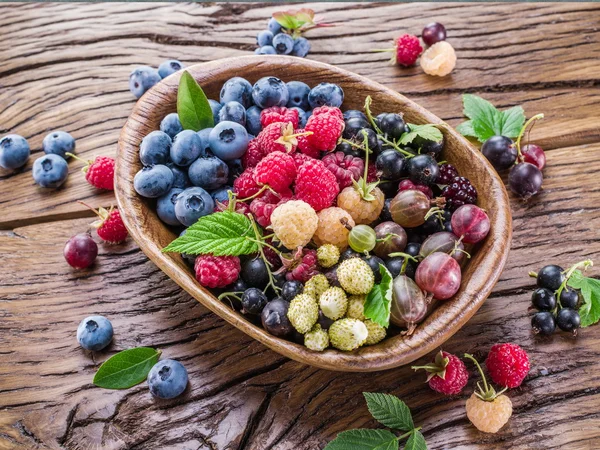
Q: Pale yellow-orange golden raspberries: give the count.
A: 5